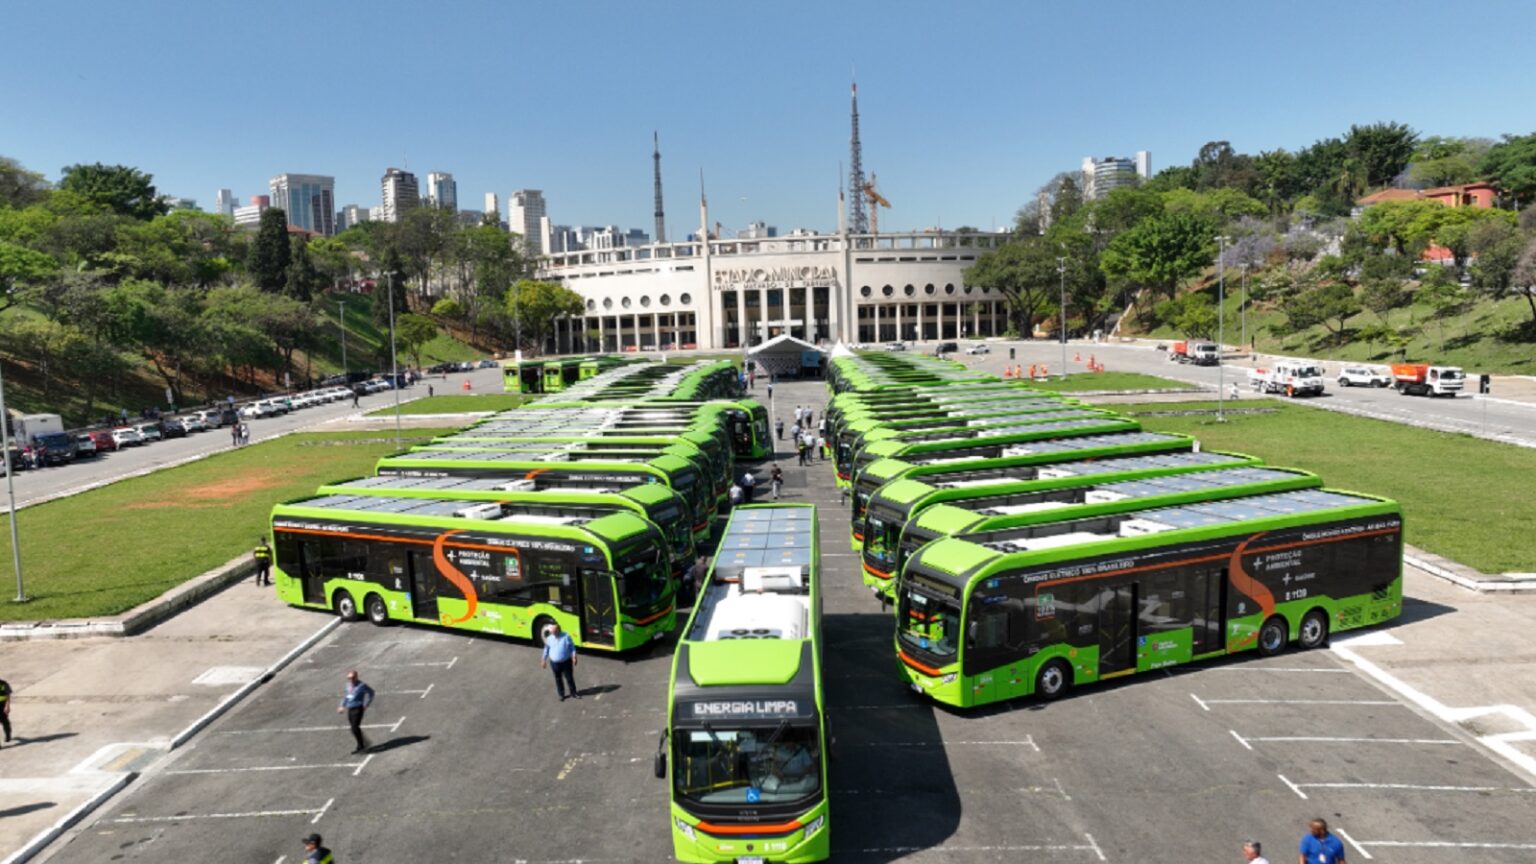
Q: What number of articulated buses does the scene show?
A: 0